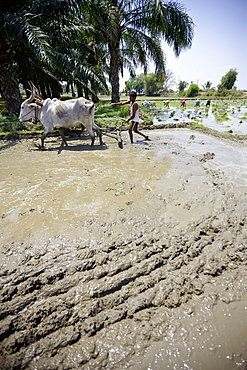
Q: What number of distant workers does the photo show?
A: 6